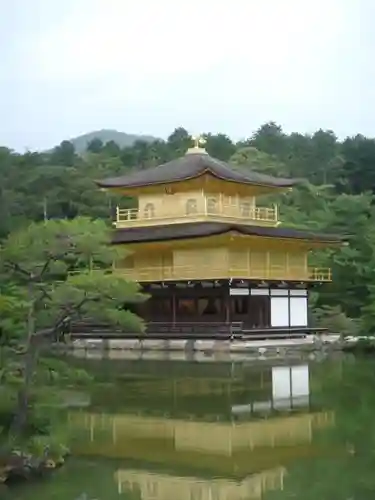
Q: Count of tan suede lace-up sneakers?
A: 0